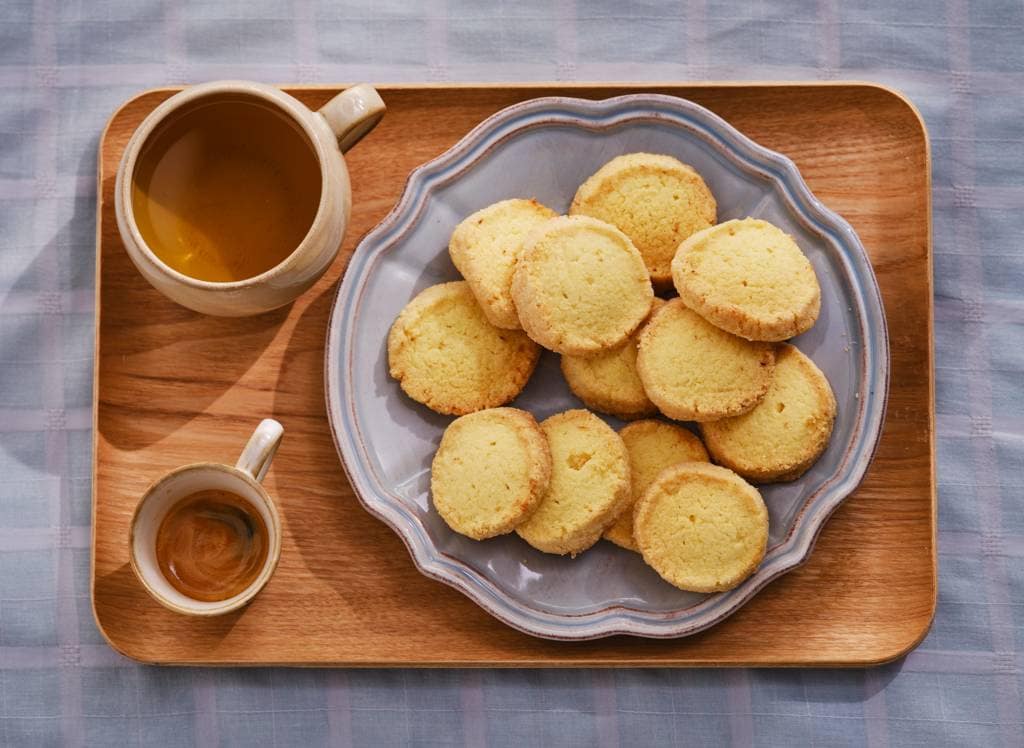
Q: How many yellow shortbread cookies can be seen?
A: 12